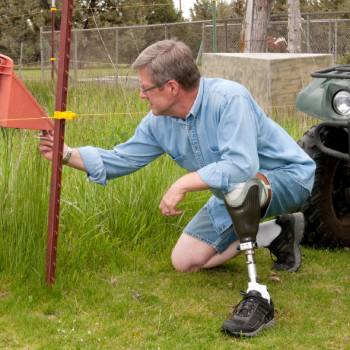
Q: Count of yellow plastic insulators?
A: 3